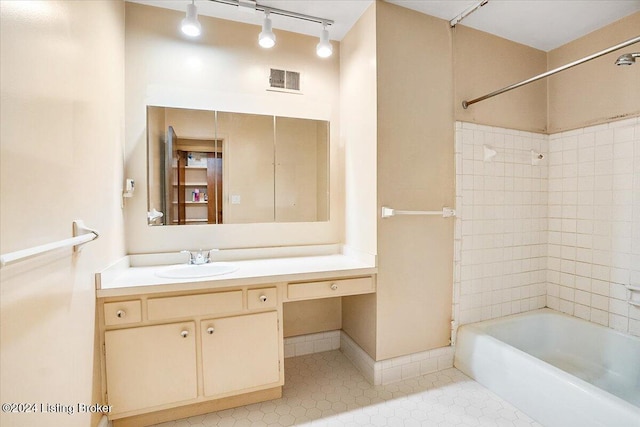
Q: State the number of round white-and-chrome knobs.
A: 5